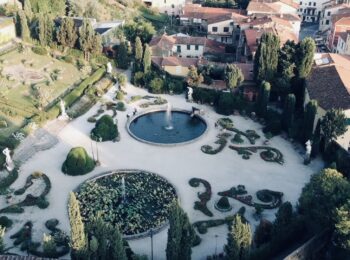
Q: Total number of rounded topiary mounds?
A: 2